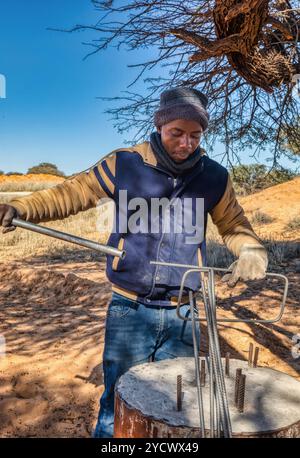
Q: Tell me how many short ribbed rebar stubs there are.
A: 7